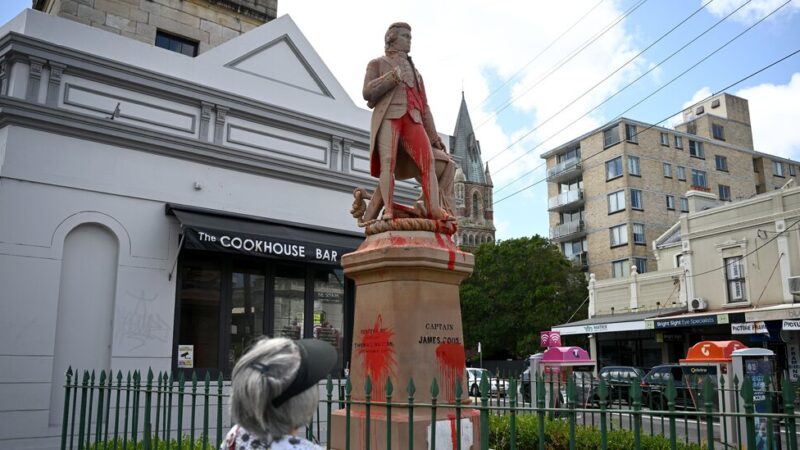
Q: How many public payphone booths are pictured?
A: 2